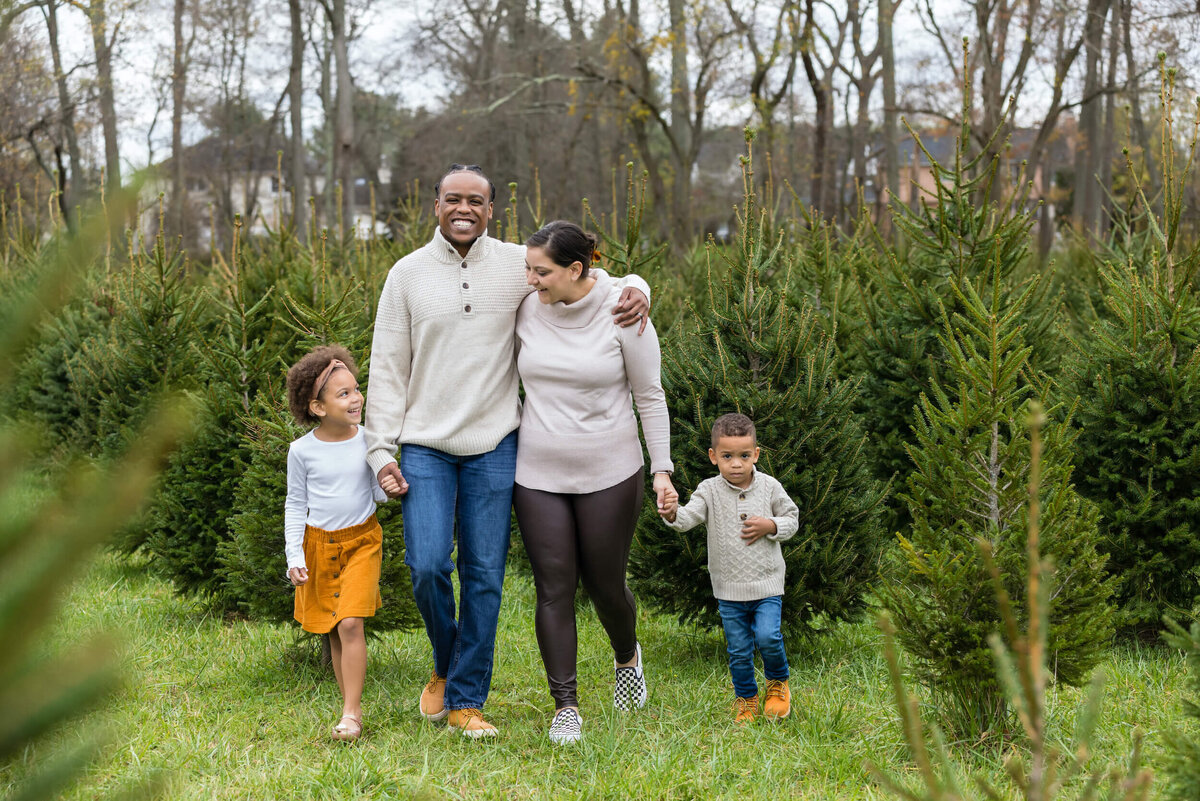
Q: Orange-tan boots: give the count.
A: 4